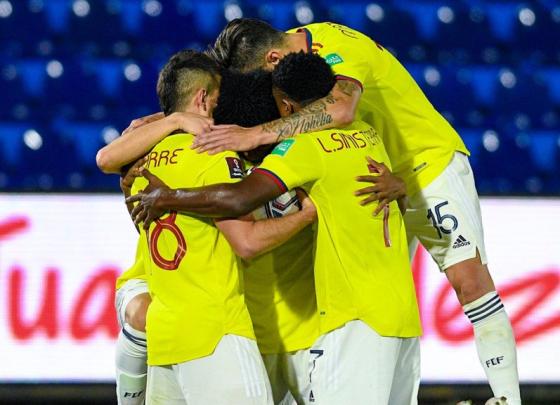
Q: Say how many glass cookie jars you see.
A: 0